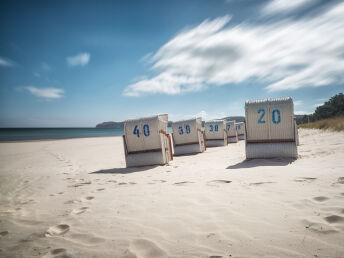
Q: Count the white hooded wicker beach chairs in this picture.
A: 6